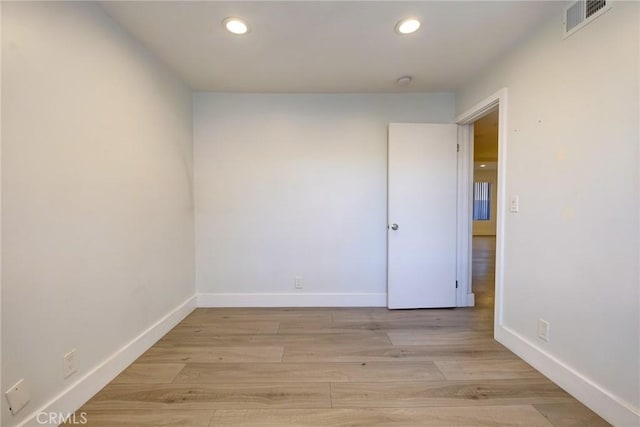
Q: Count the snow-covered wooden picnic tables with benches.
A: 0